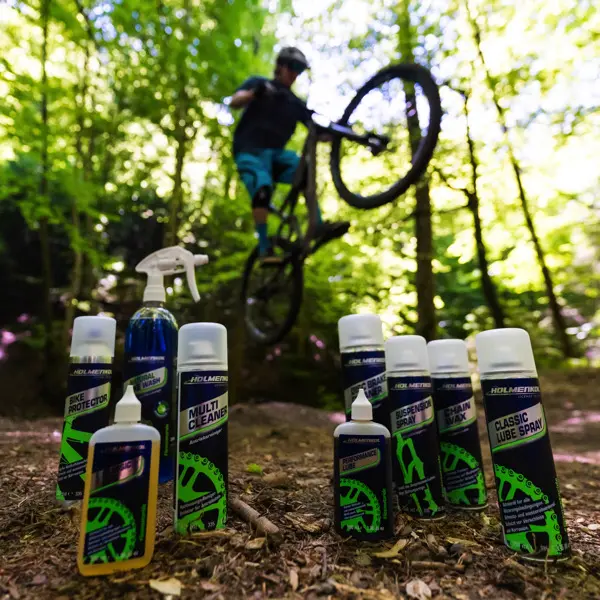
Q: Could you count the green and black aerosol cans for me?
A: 6